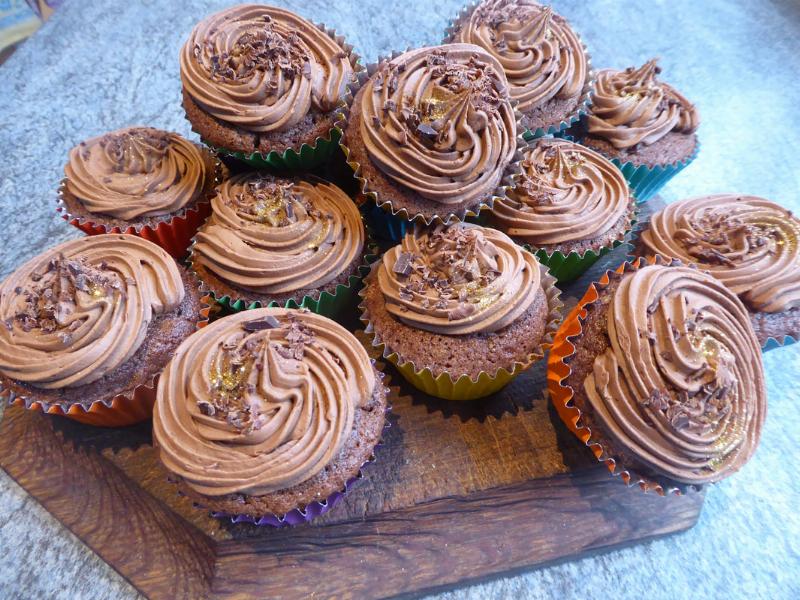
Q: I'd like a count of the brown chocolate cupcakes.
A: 12